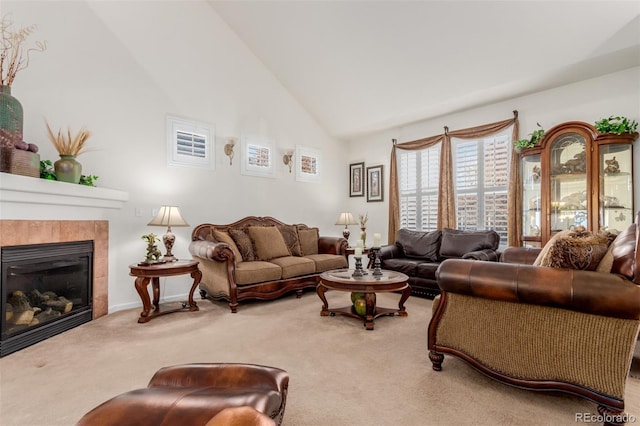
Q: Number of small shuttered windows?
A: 3